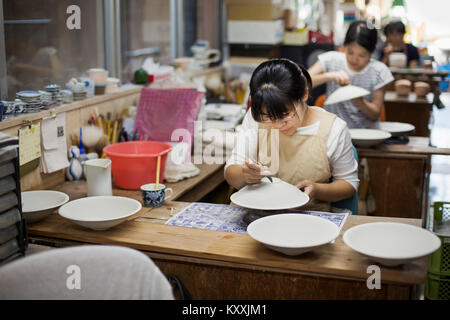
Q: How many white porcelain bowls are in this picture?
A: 8